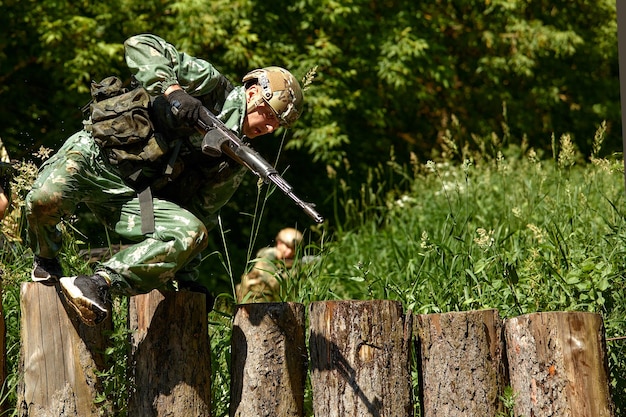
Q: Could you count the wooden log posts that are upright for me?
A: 6